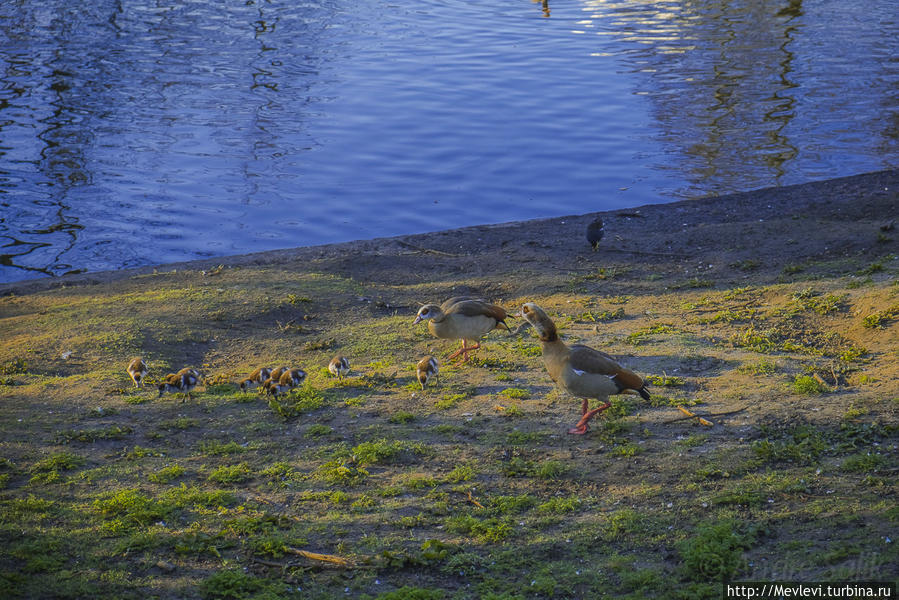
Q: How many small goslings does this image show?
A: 8